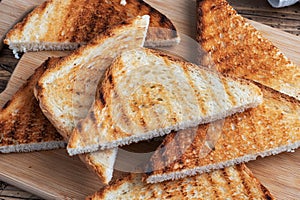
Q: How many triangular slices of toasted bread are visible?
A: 7